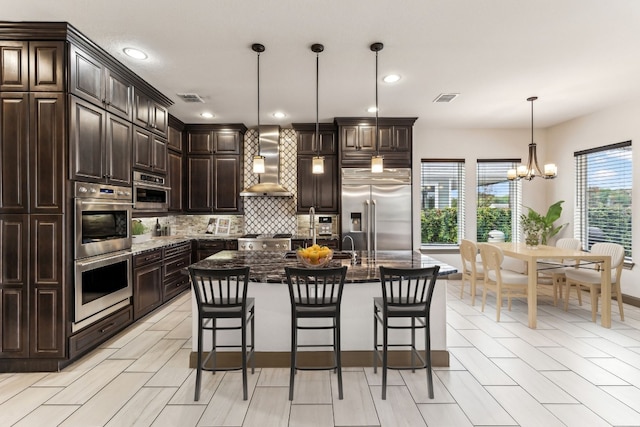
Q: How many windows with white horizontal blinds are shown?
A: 3